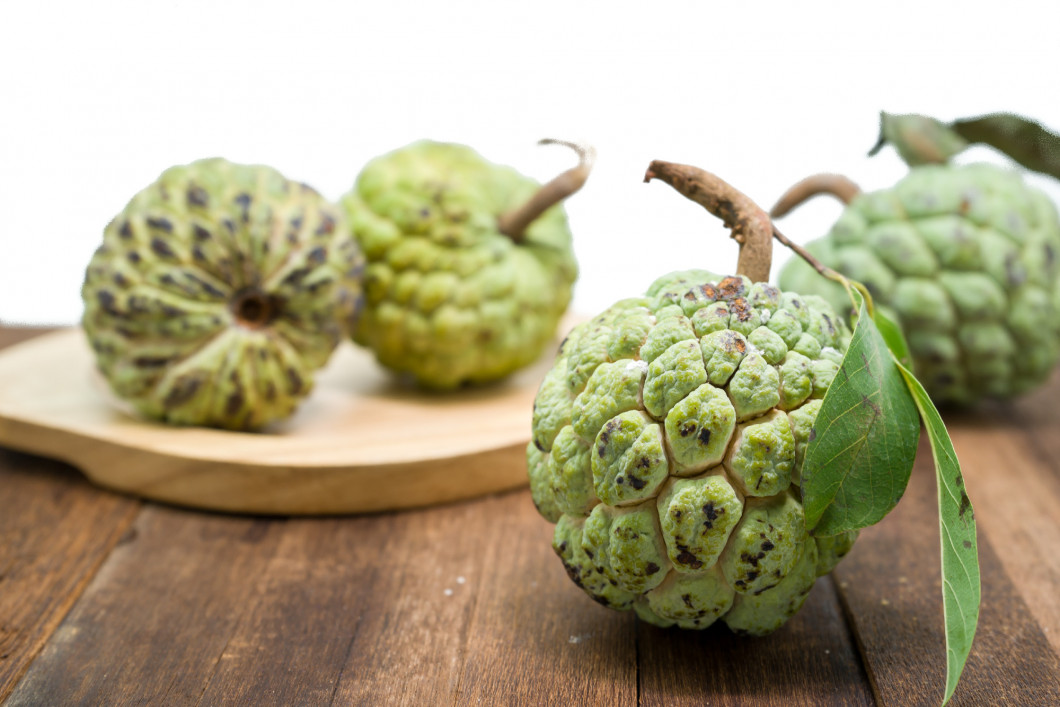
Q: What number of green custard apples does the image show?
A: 4